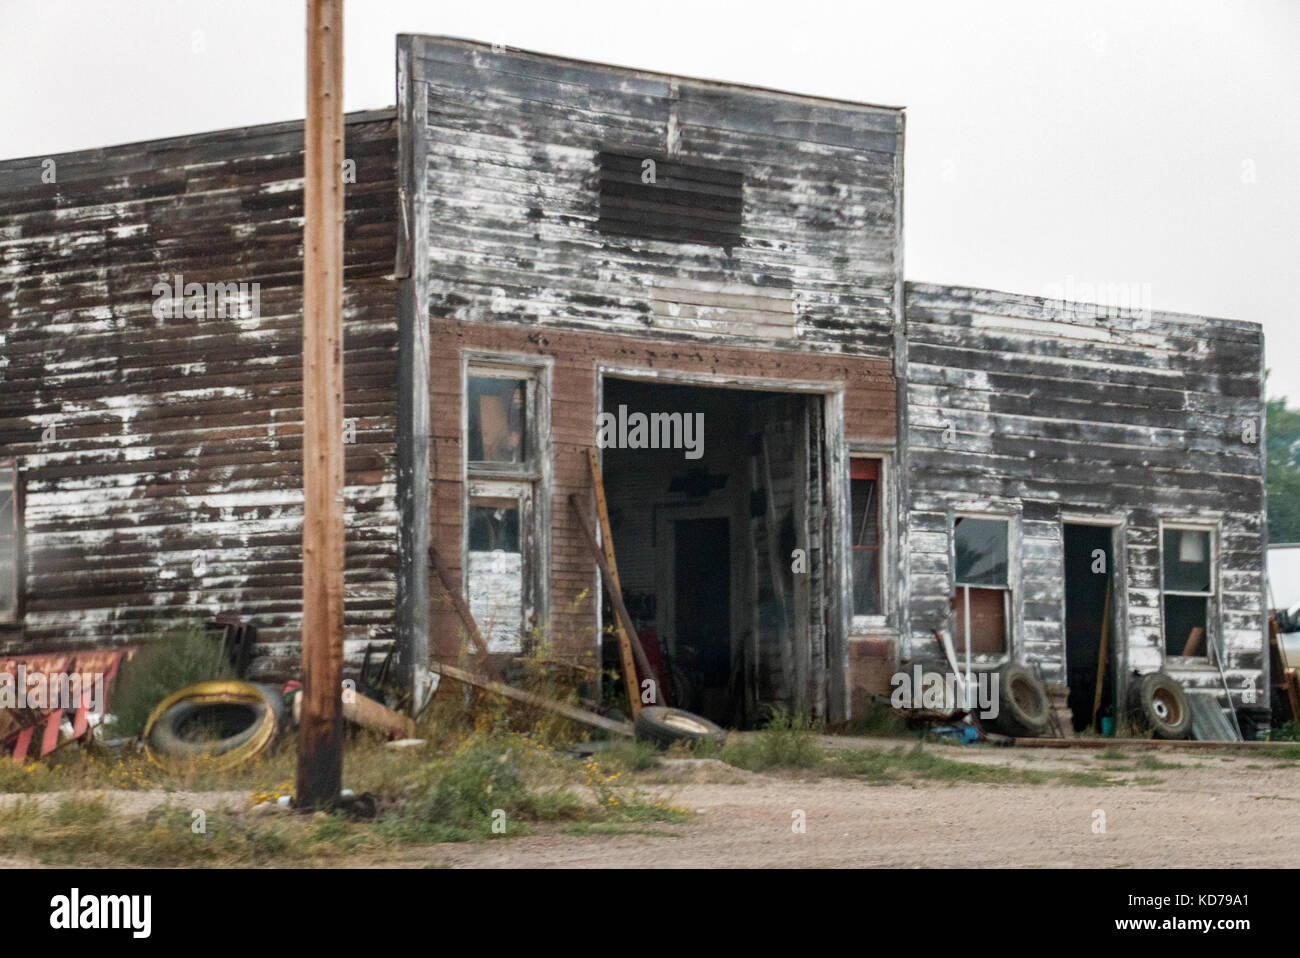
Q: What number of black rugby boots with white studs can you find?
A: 0